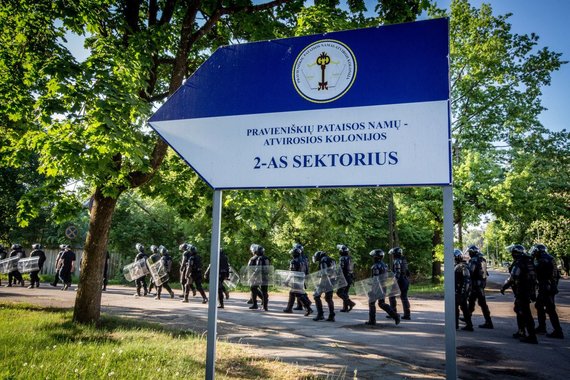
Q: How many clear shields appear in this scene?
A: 9